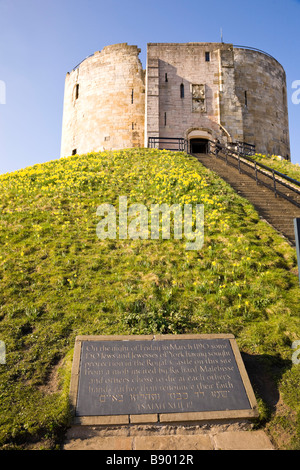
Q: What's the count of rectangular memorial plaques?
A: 1